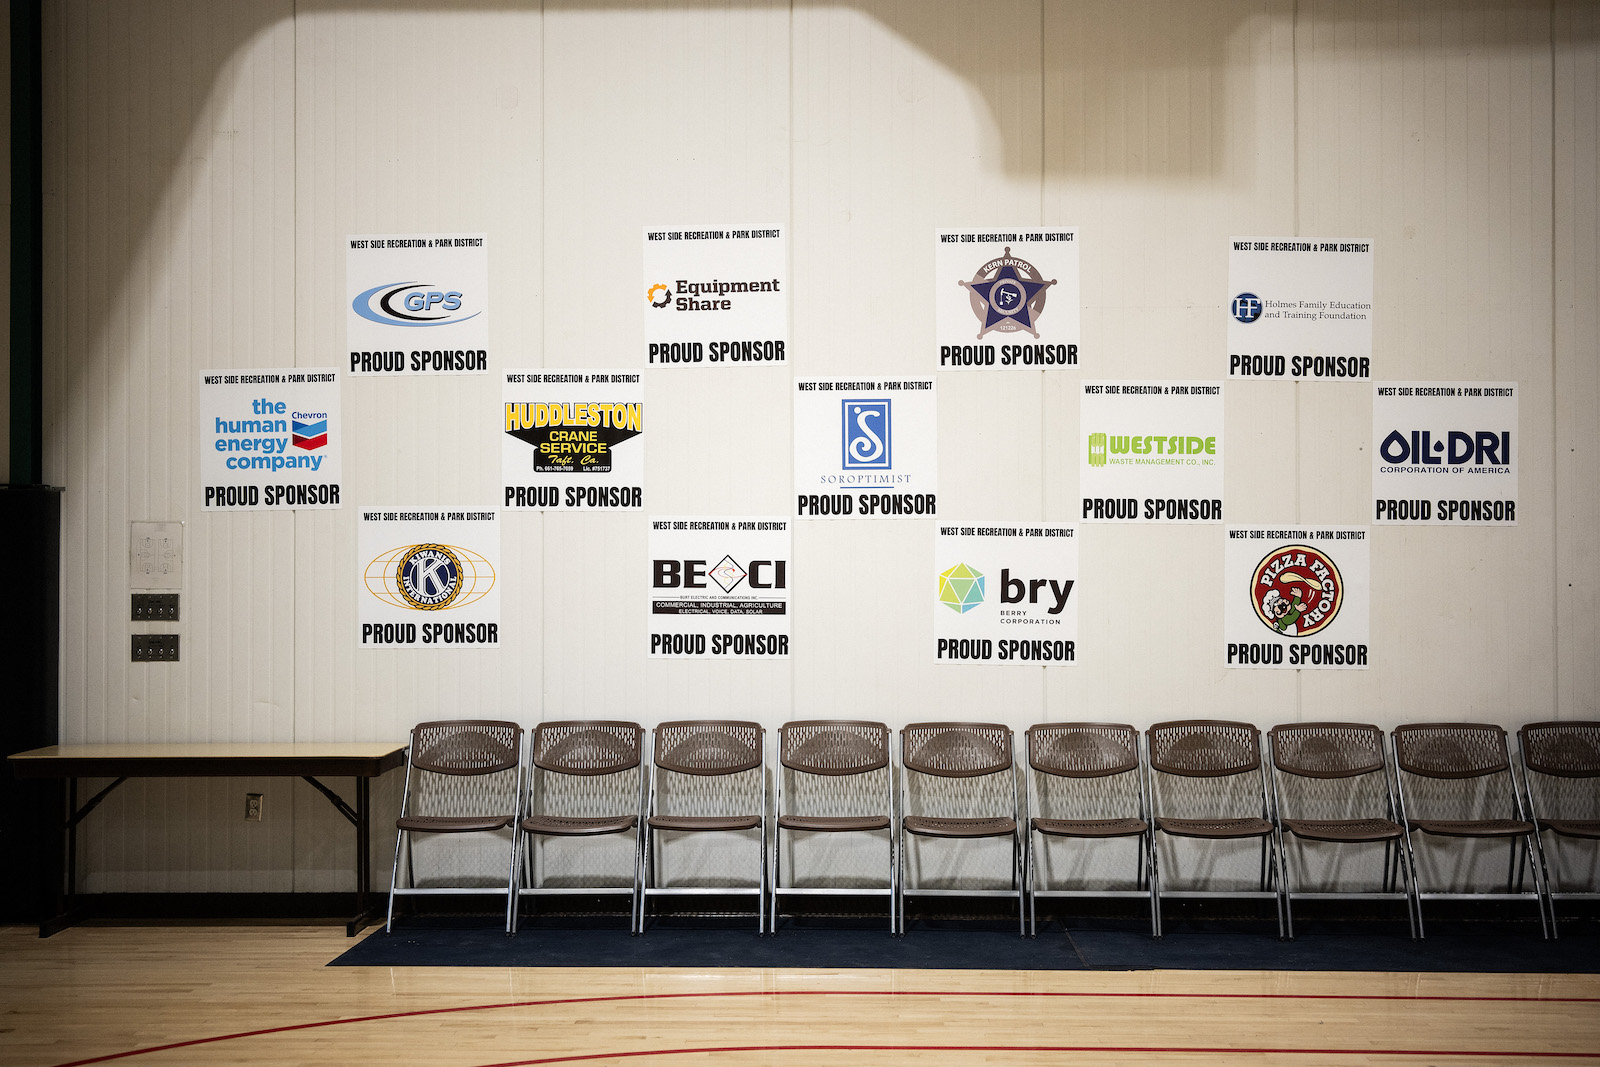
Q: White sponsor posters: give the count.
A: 13